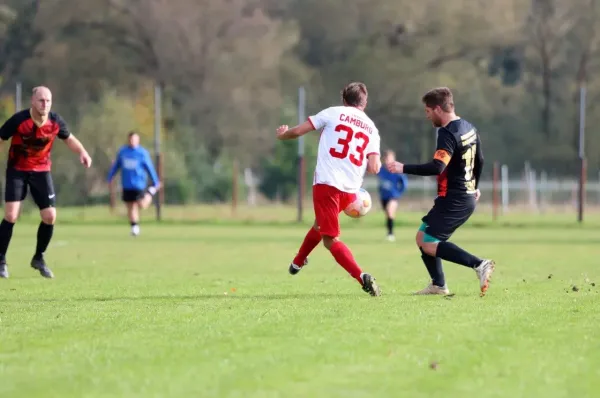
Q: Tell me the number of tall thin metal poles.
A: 4